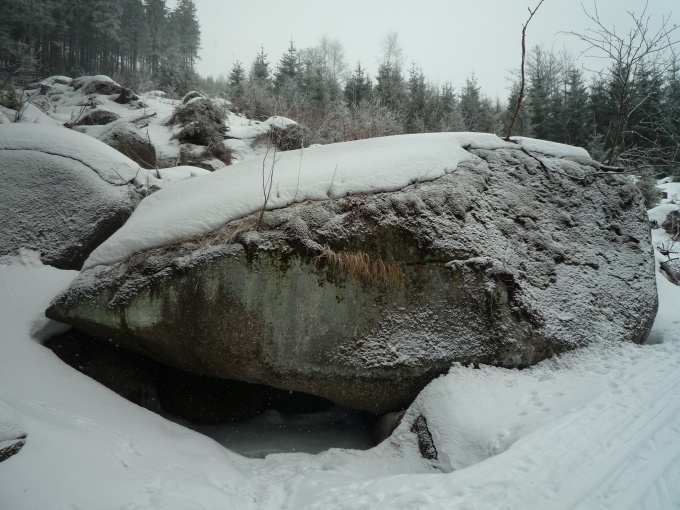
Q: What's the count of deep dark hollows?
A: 1